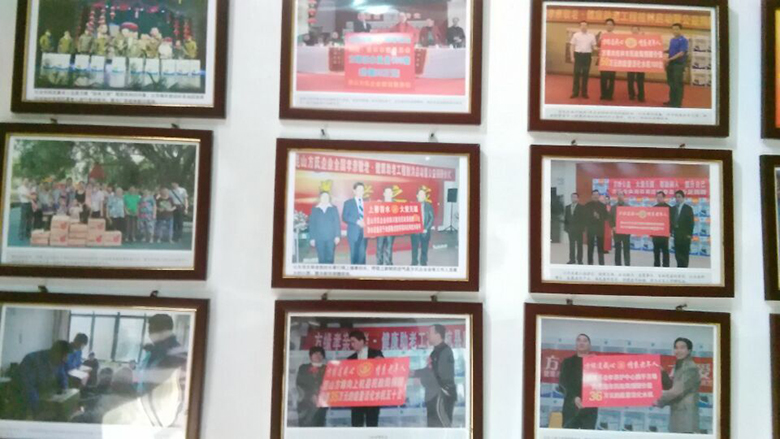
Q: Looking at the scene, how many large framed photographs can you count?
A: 9